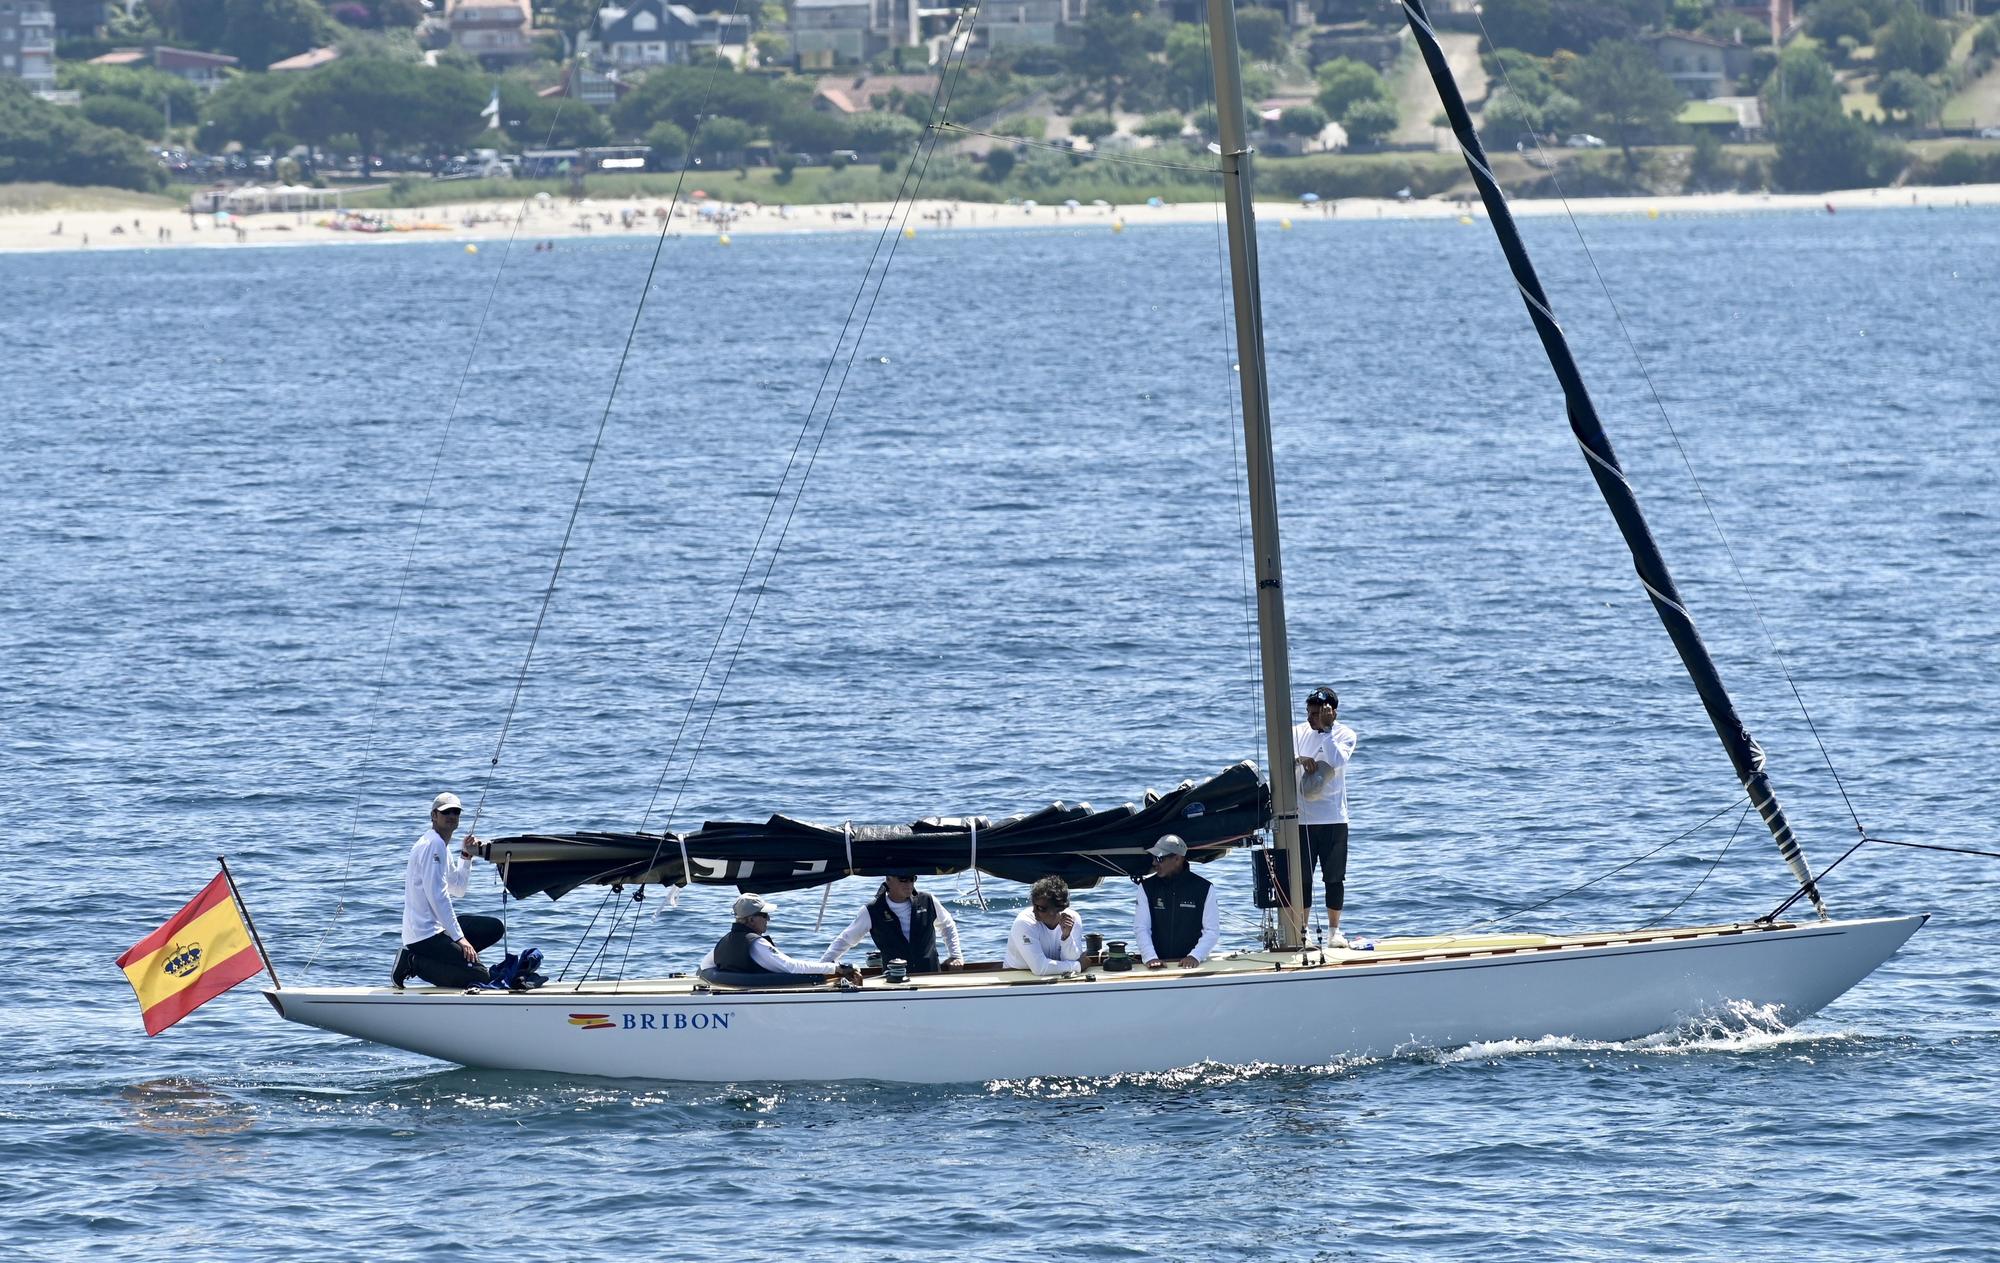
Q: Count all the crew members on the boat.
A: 6